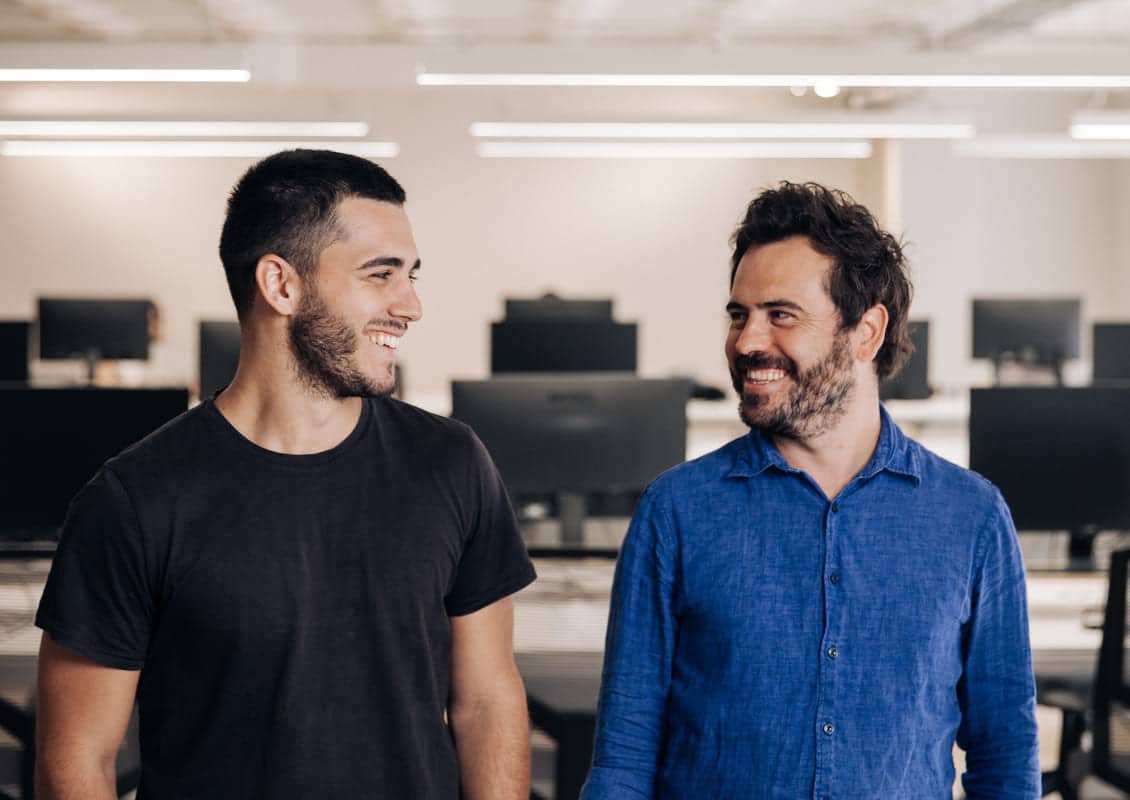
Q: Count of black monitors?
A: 11